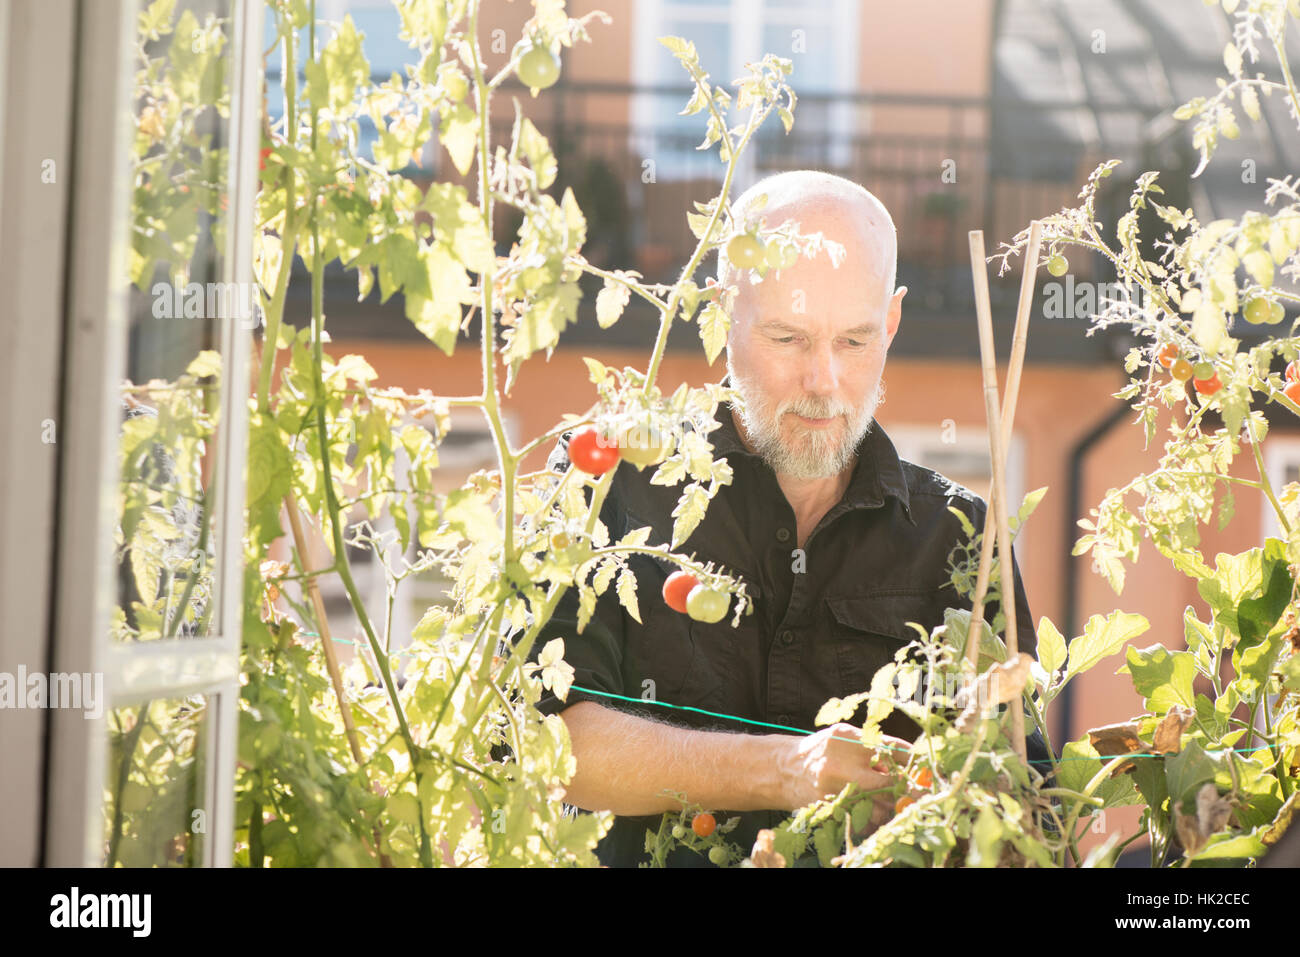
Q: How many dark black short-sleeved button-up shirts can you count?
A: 1